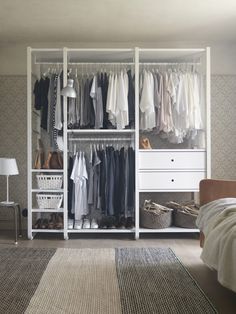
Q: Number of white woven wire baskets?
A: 2